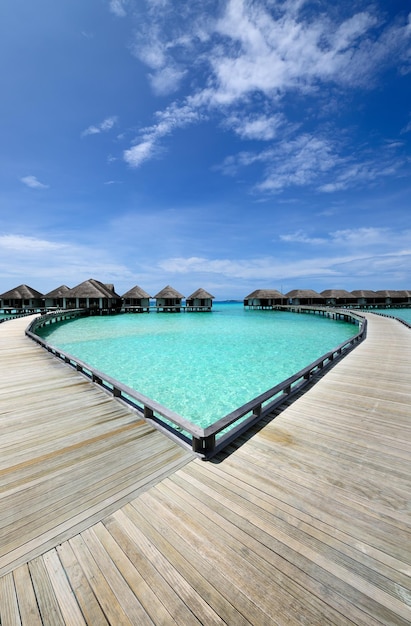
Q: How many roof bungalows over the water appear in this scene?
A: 12